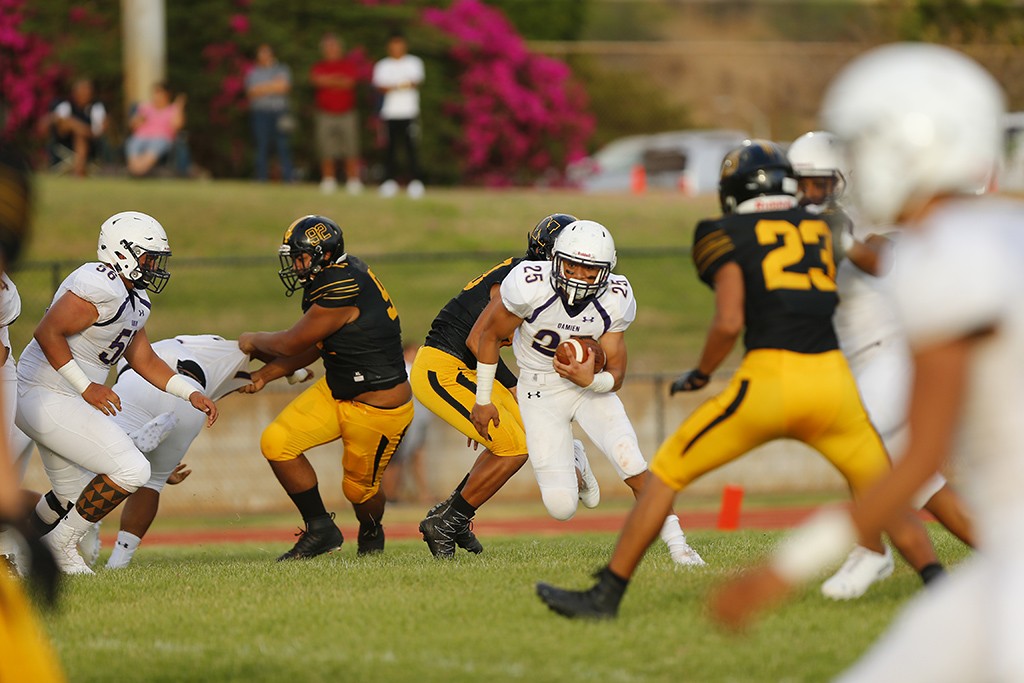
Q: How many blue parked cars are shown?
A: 0